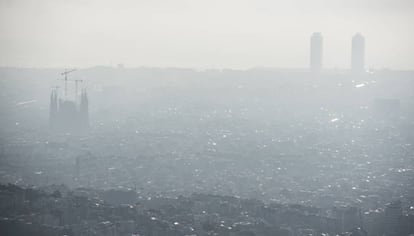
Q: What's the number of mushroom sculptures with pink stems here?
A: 0